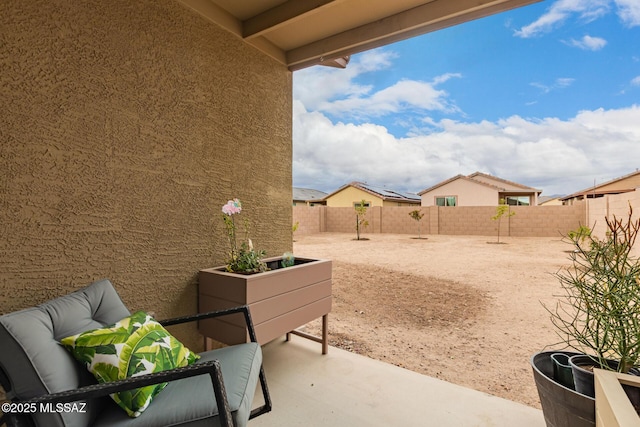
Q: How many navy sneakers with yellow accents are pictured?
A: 0